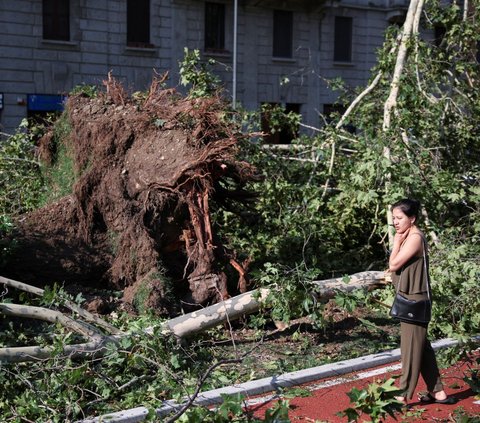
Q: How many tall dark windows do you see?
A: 5